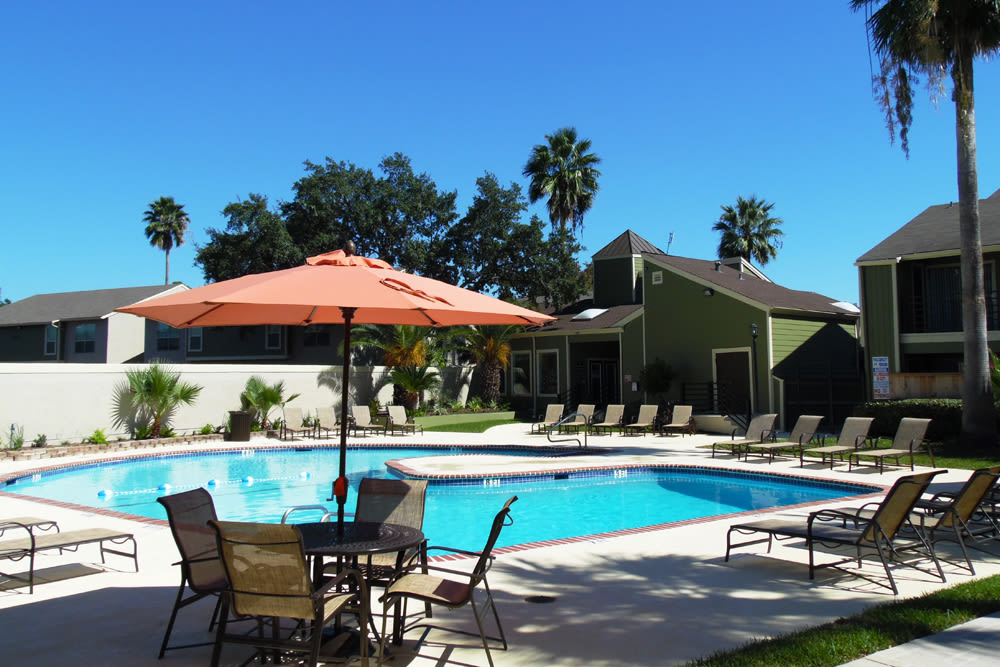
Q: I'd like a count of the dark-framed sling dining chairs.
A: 4